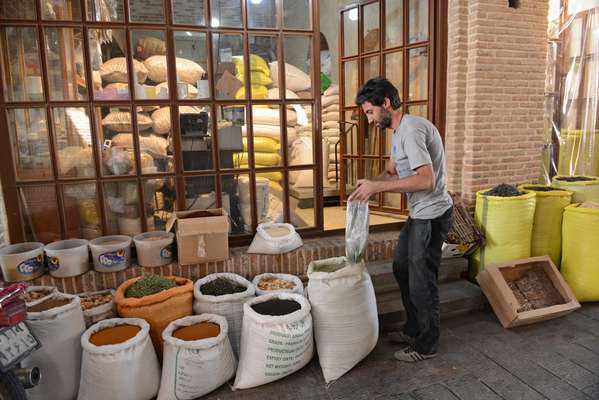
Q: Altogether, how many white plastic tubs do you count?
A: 4